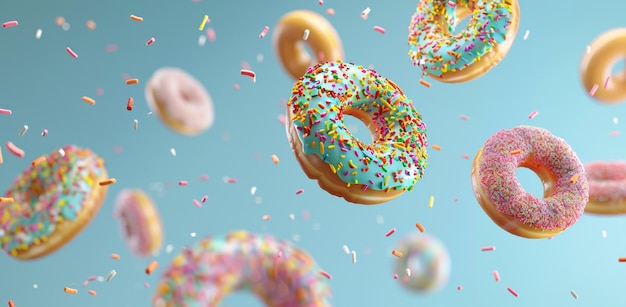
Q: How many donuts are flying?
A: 11